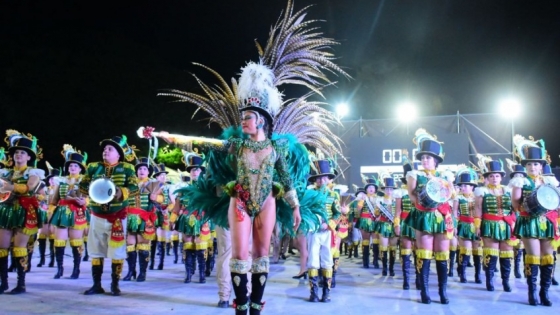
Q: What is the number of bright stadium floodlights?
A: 3